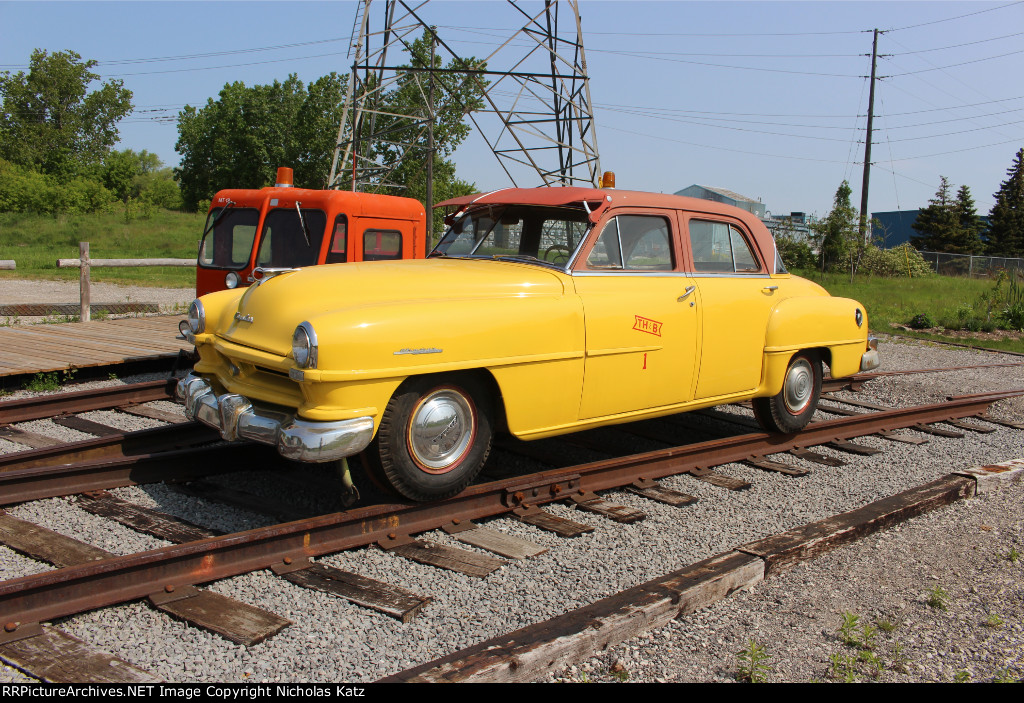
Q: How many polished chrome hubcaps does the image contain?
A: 2